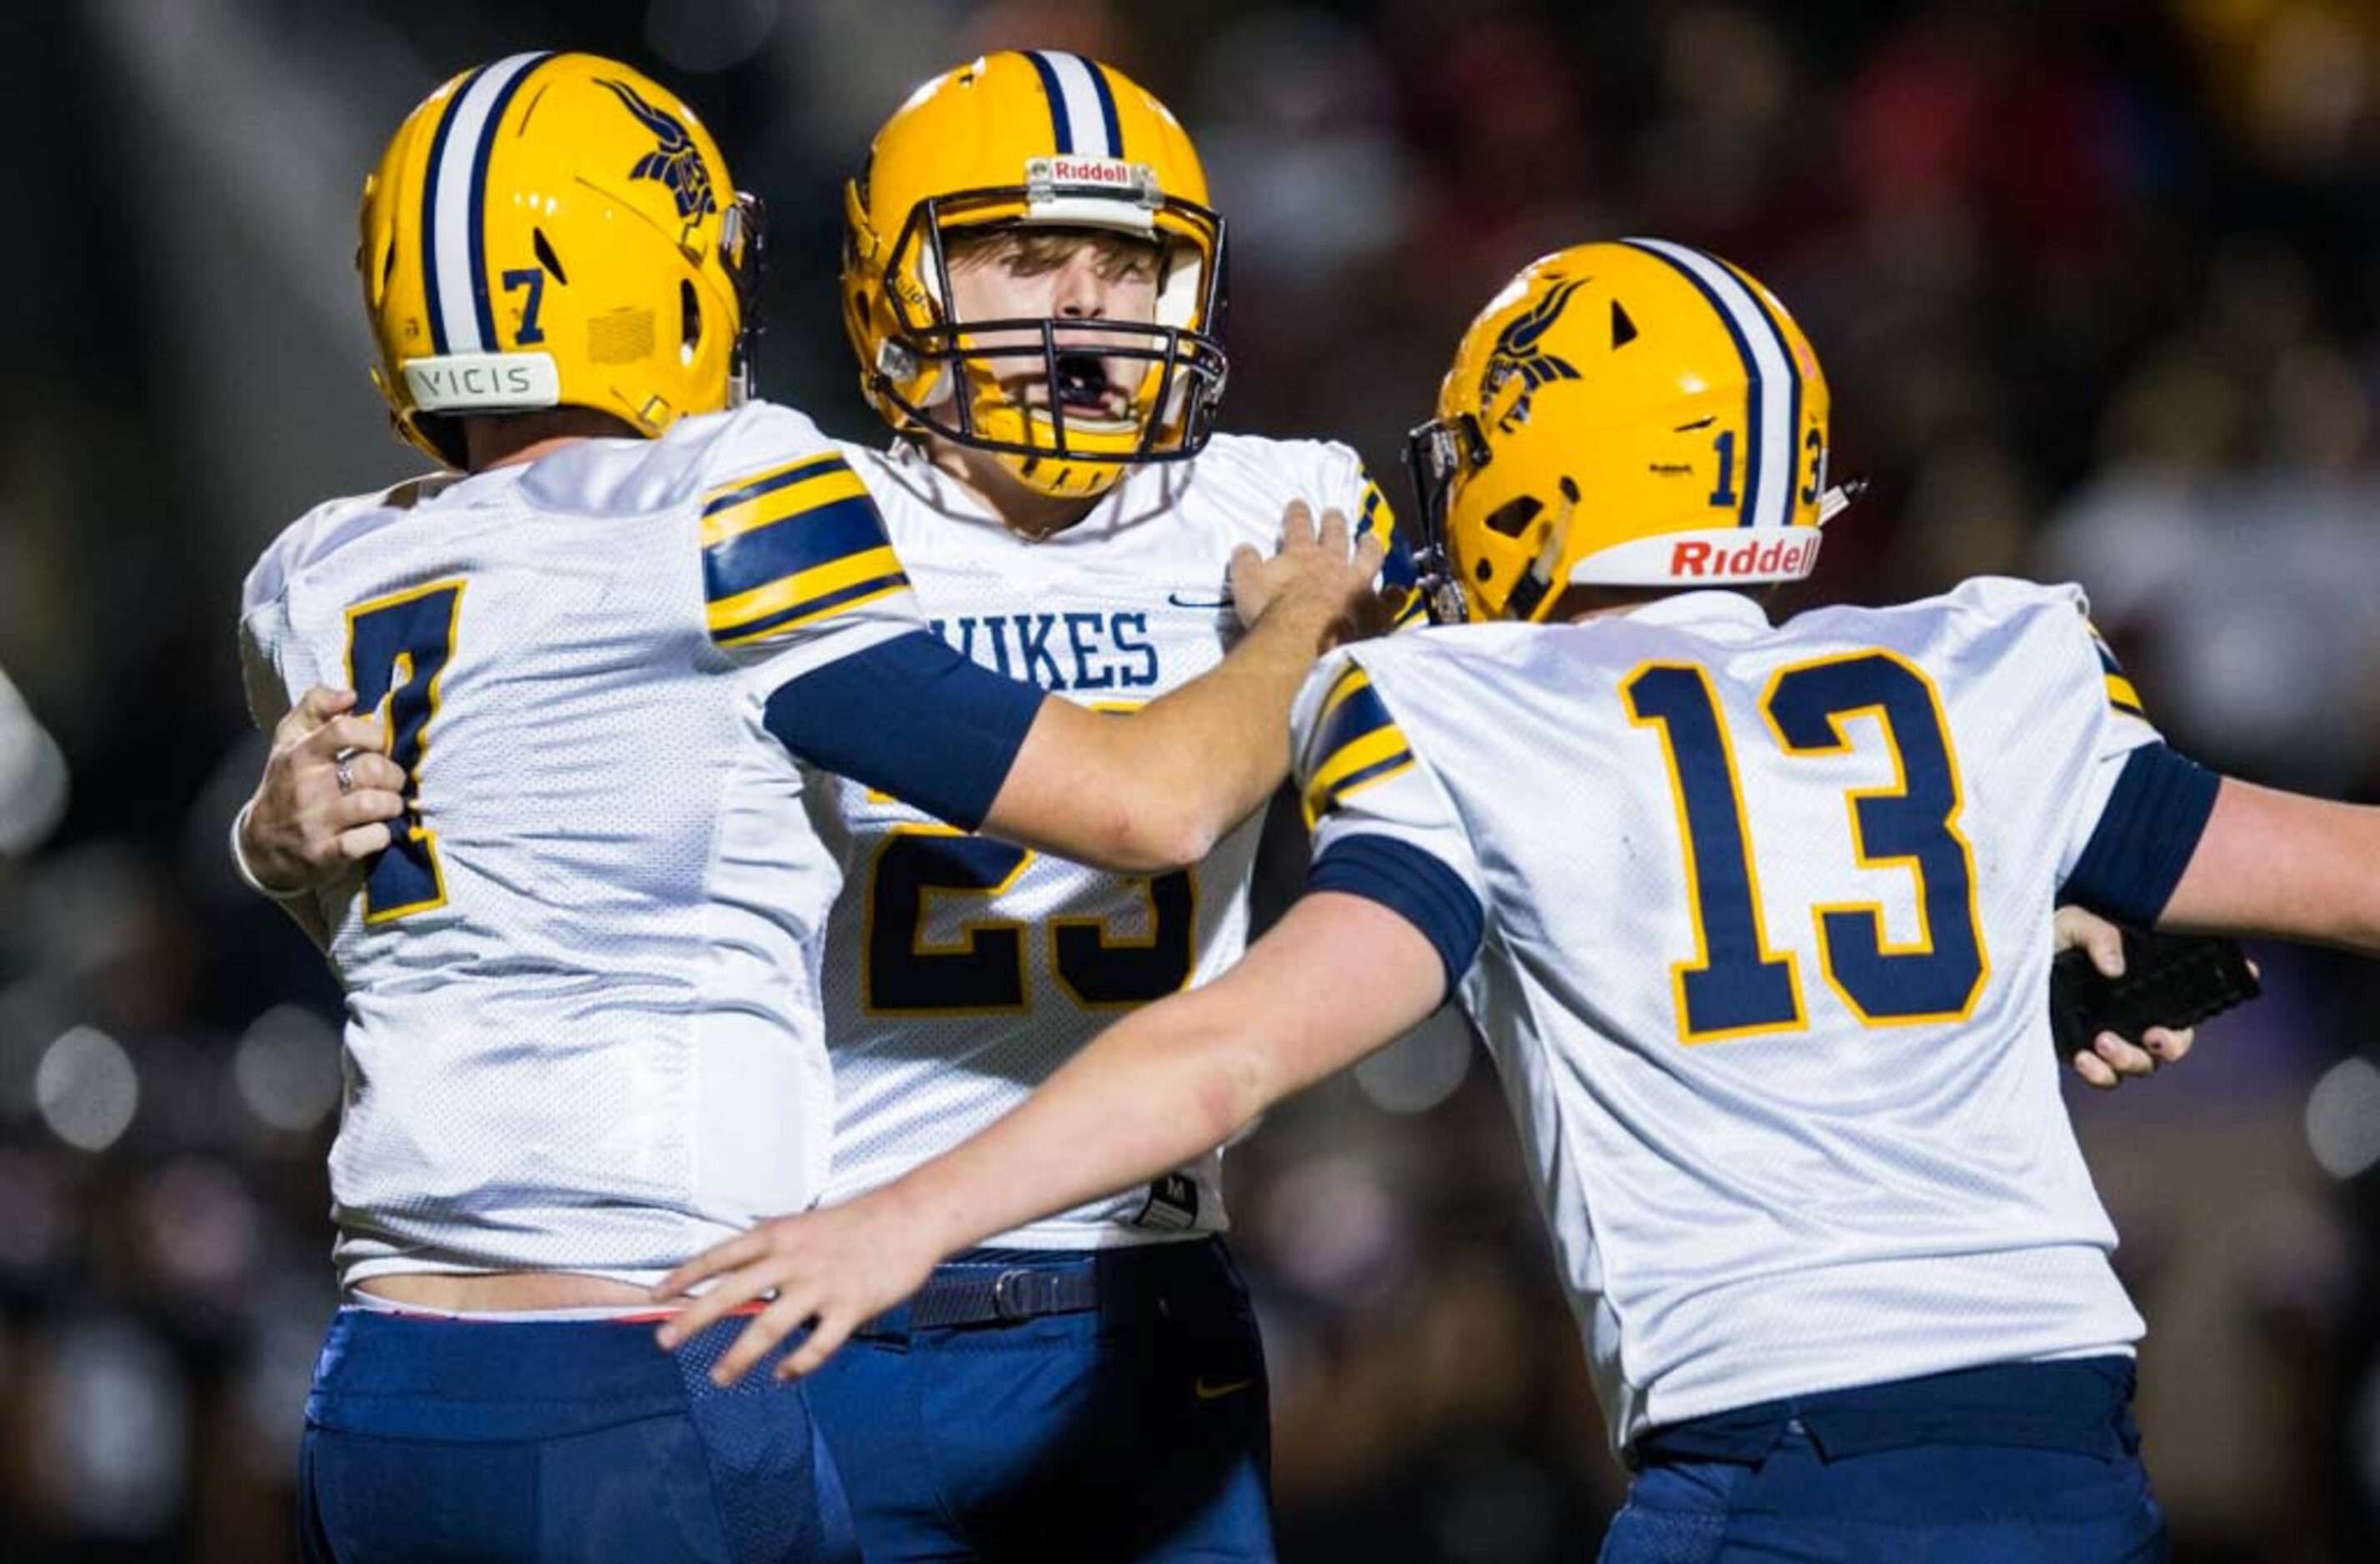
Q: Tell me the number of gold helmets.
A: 3